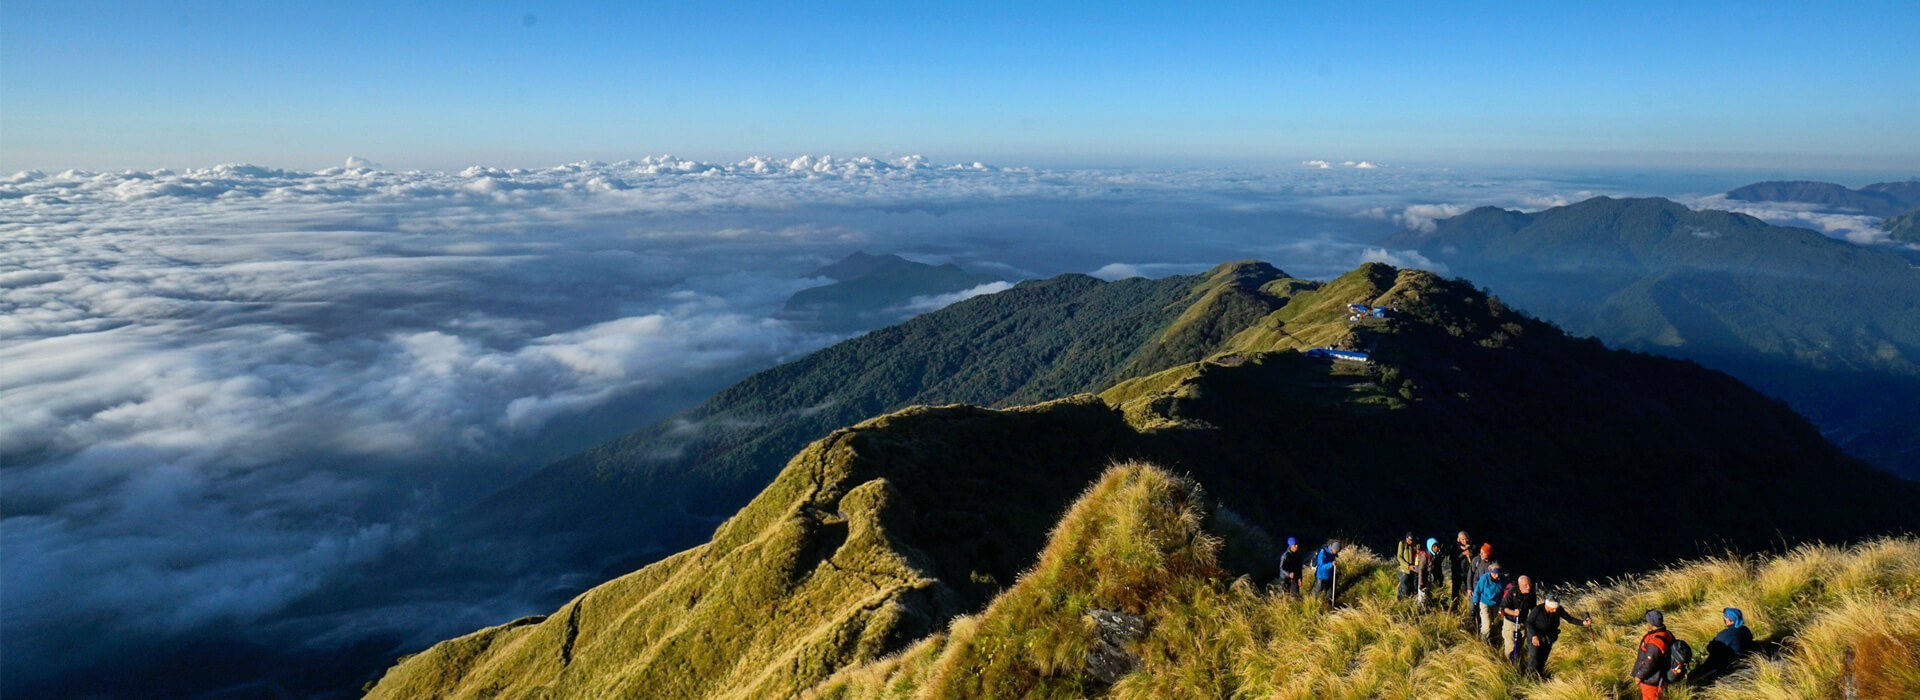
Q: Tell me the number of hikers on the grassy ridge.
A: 11